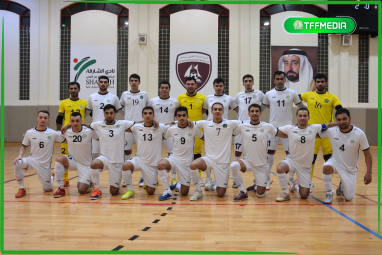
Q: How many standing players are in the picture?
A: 9